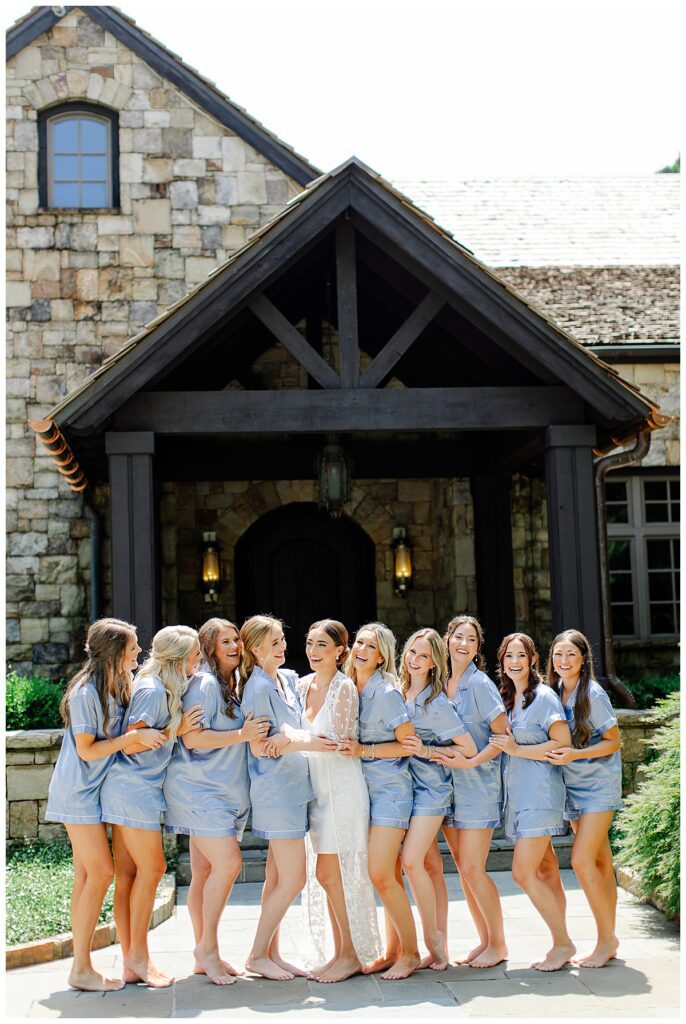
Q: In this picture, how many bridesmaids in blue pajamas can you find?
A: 9